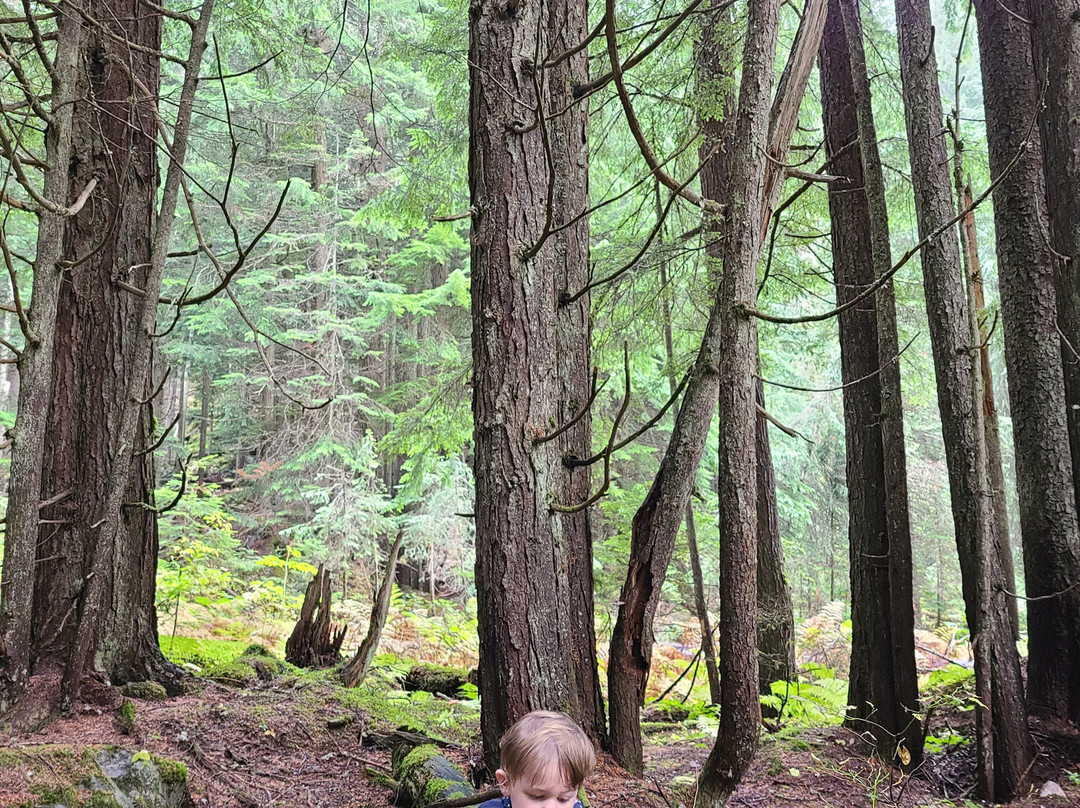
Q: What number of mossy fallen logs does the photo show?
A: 2